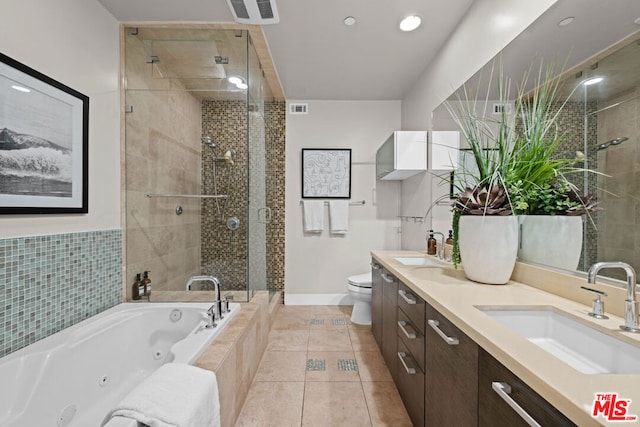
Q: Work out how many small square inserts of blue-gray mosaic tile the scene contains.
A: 4